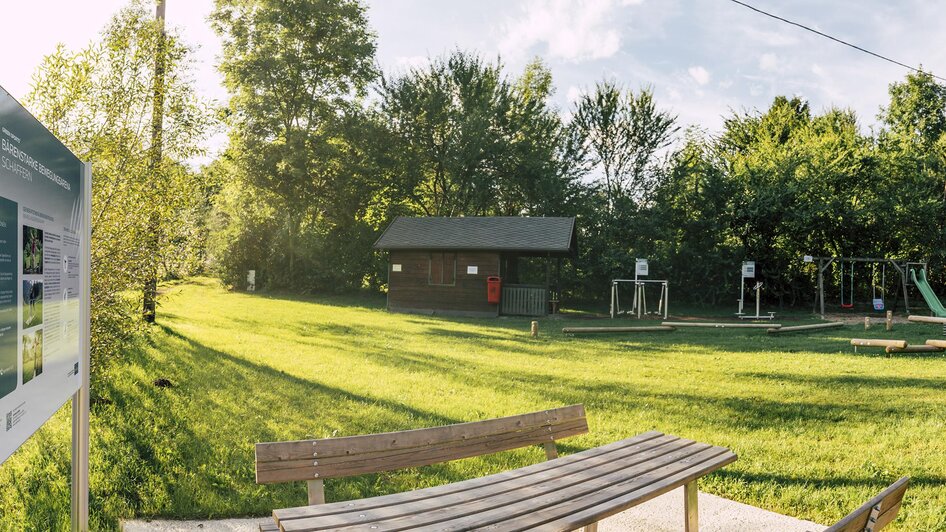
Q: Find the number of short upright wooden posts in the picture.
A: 3